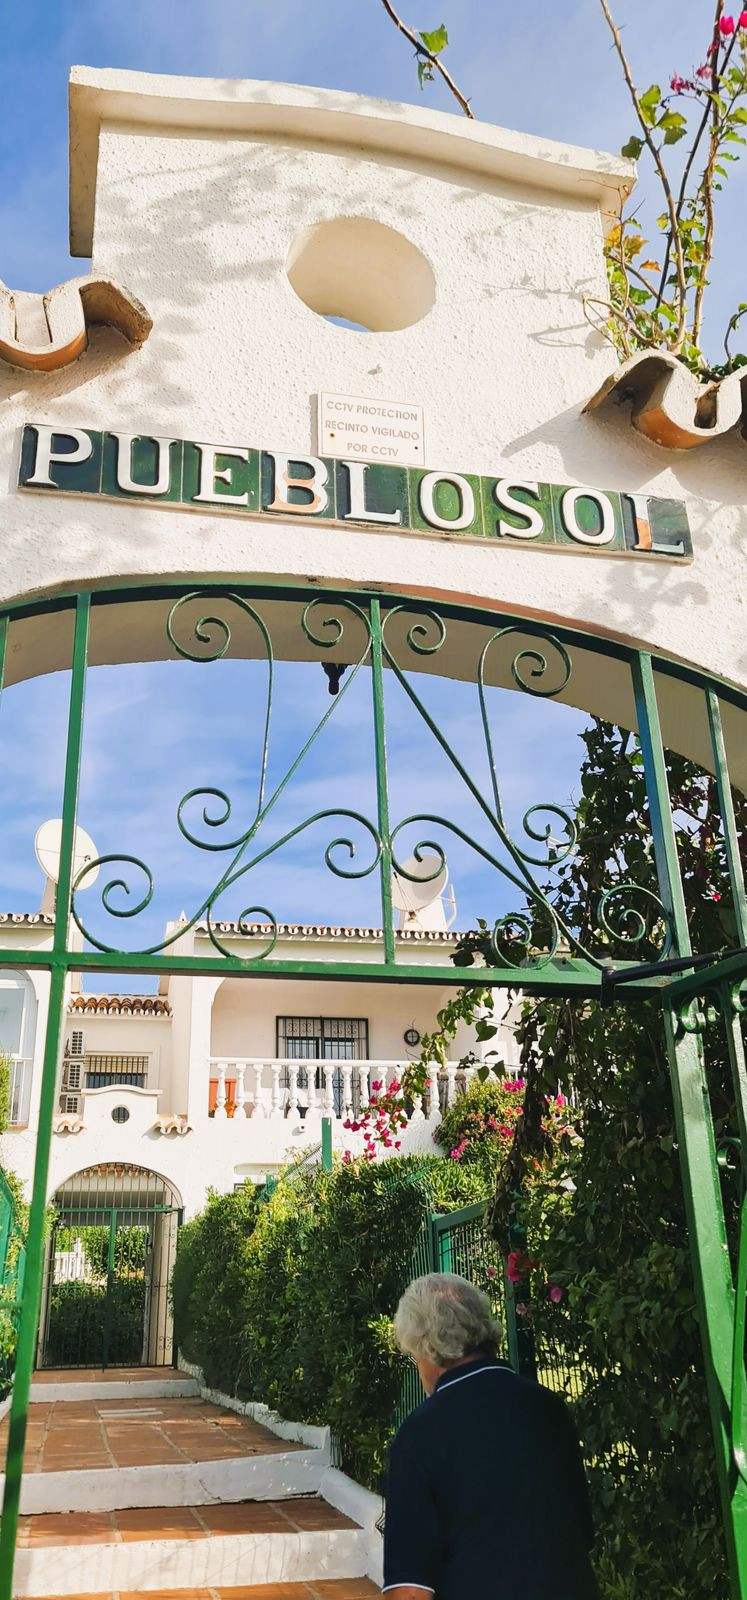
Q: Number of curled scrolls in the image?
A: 12